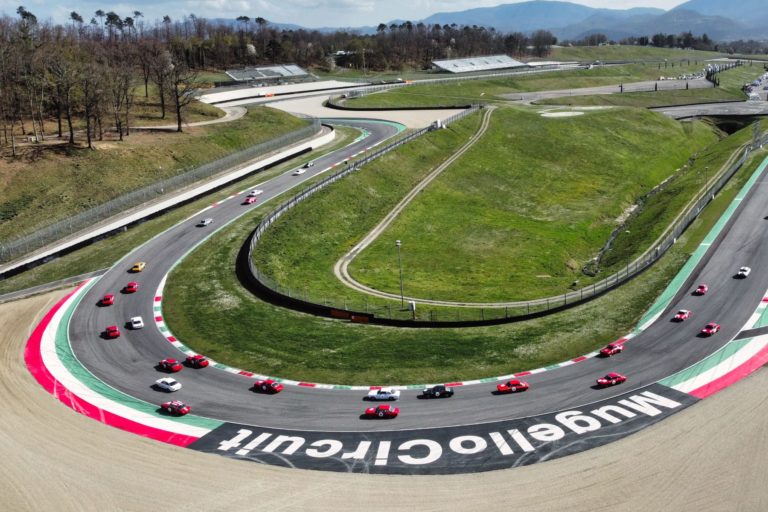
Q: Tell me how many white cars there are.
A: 8